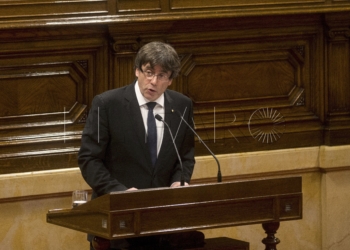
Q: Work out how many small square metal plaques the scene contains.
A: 3